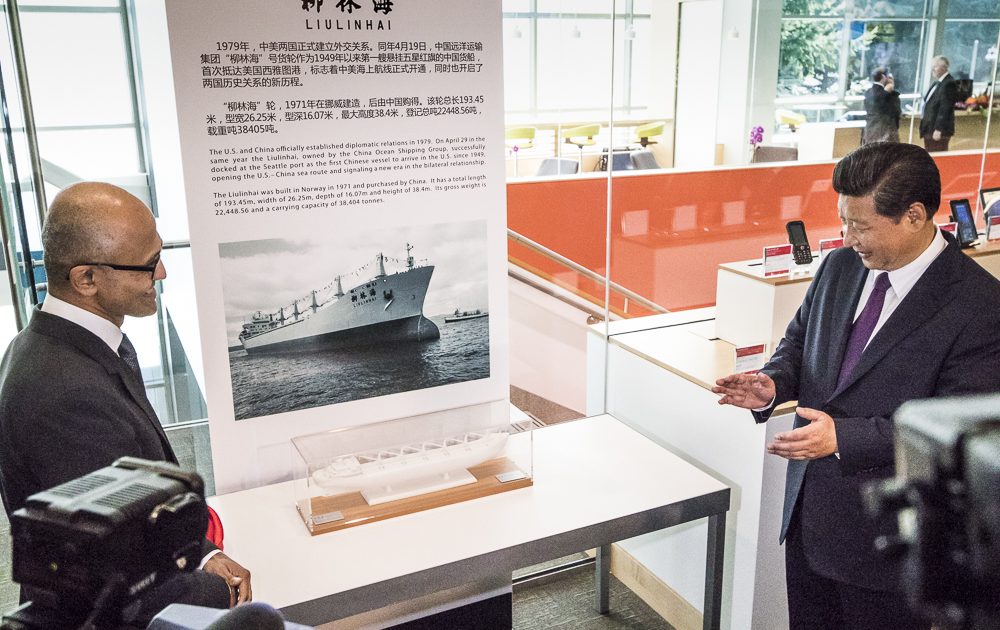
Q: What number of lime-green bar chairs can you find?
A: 4